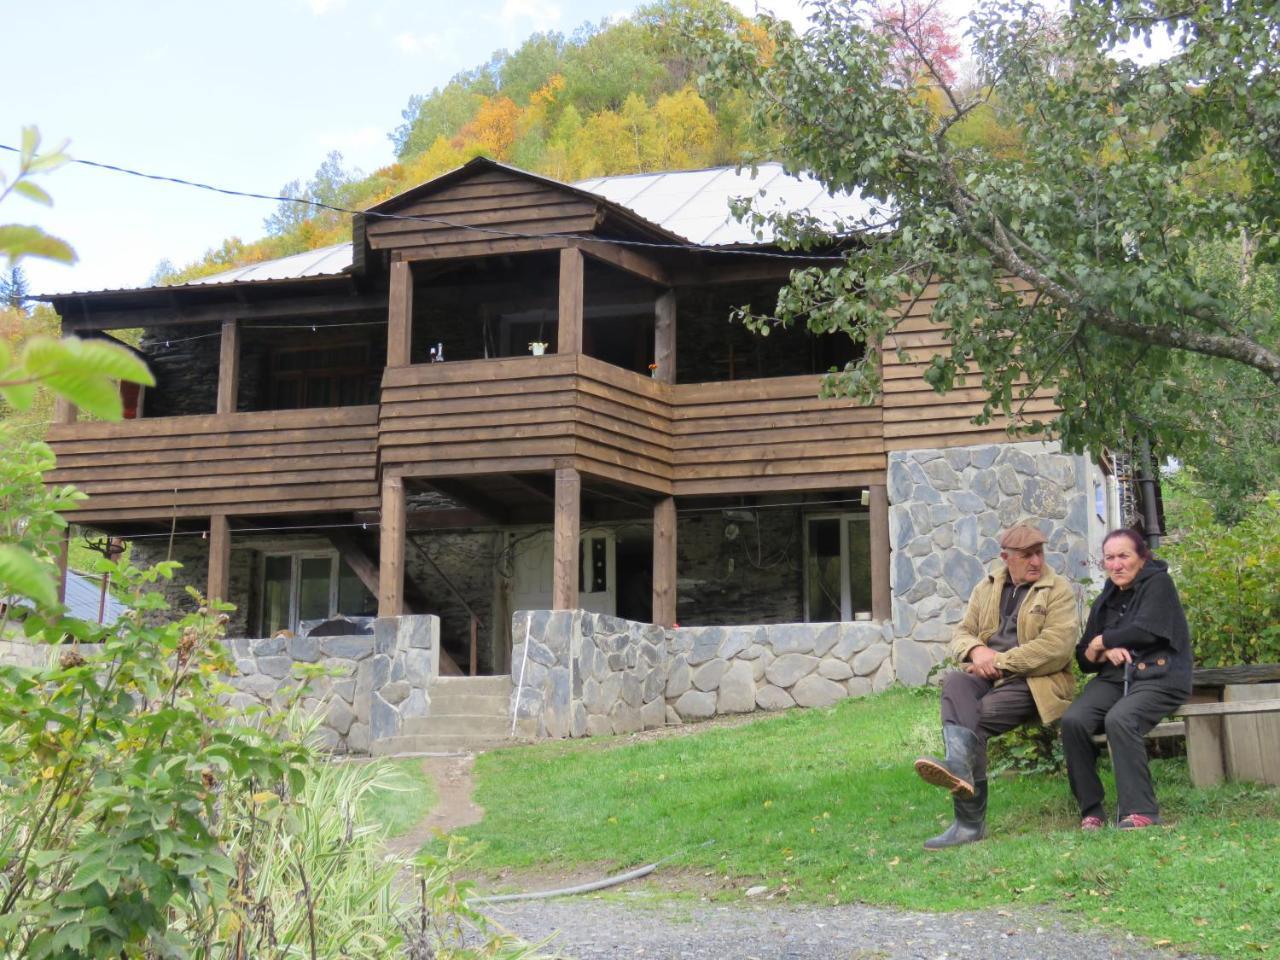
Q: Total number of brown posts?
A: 12